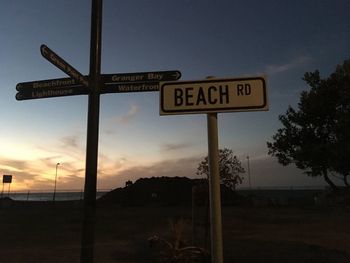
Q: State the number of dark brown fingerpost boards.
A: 5